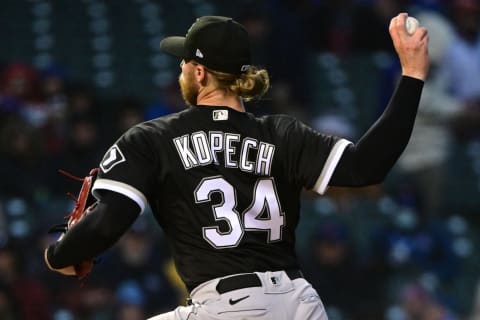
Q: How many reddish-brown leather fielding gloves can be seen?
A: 1